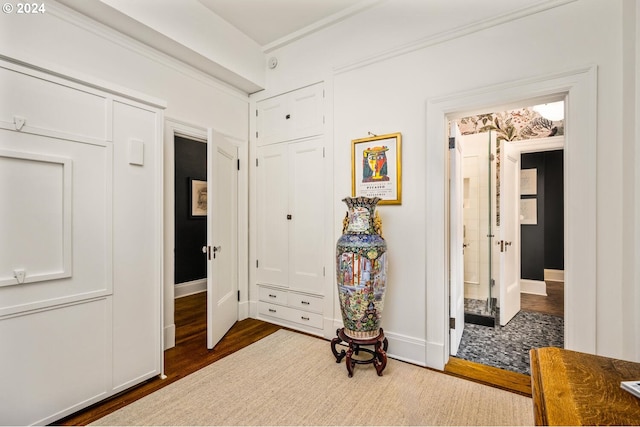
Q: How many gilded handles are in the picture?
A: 2